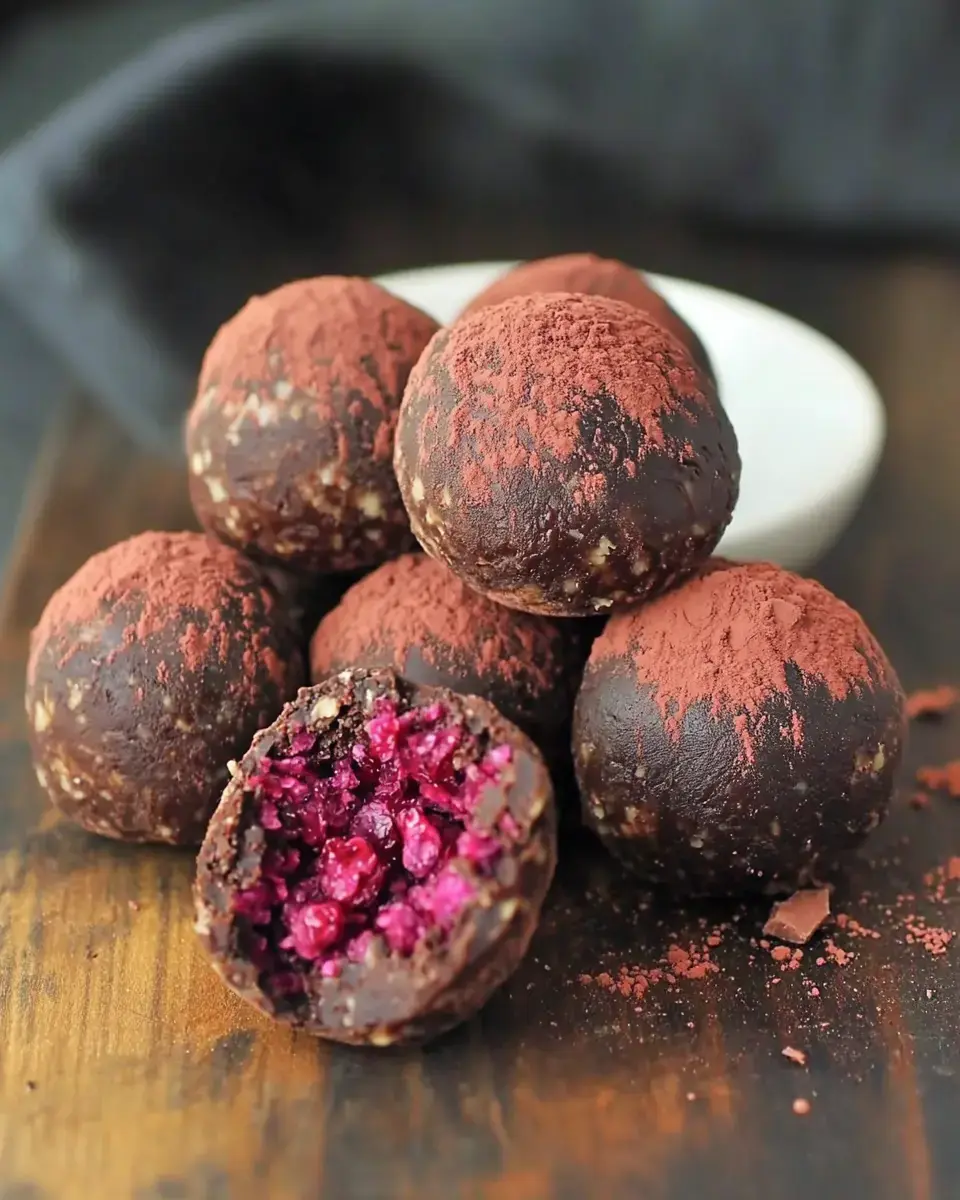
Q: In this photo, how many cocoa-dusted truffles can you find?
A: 6